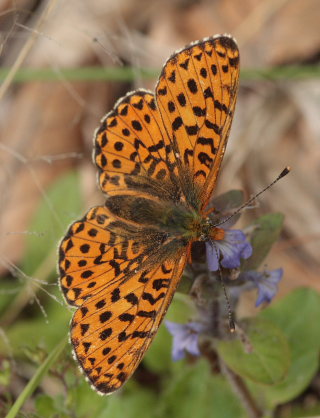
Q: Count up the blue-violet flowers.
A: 3